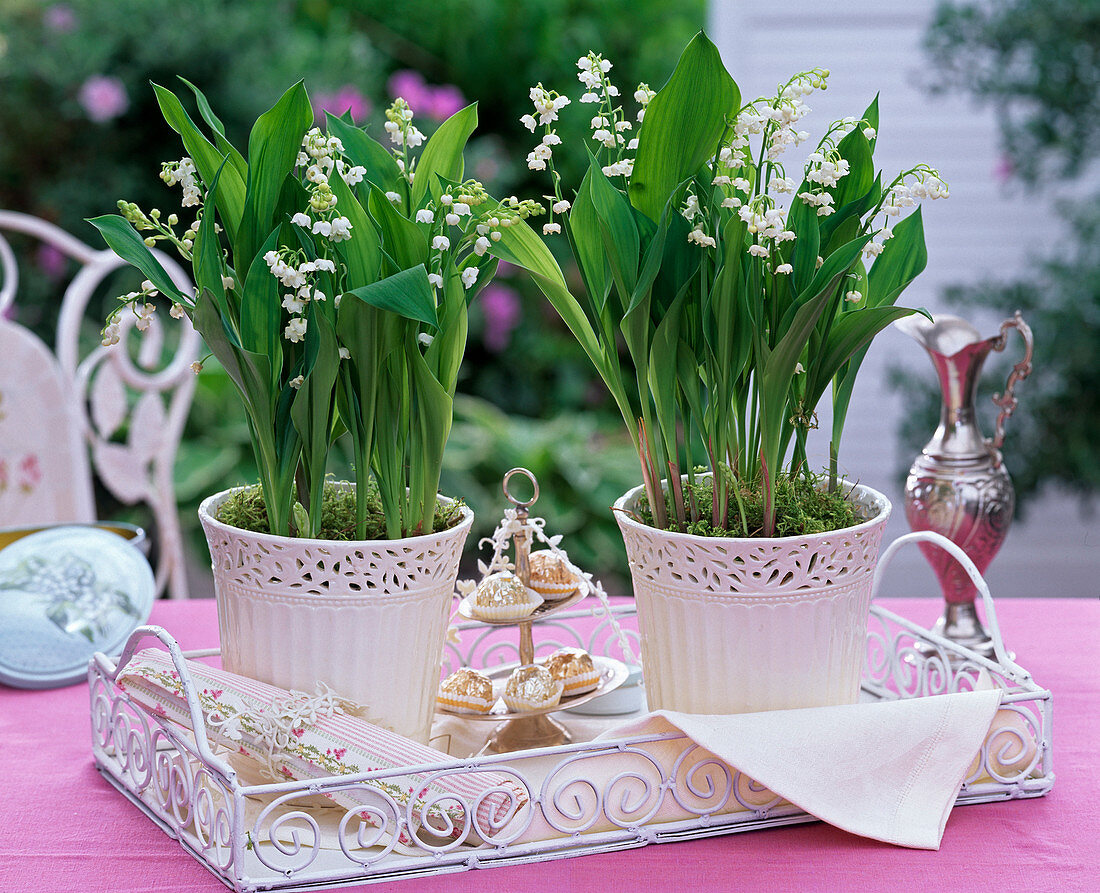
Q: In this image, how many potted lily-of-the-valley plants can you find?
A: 2